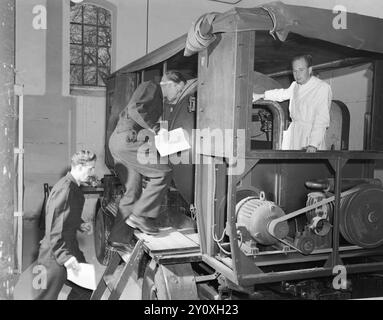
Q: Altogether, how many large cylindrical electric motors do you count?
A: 1